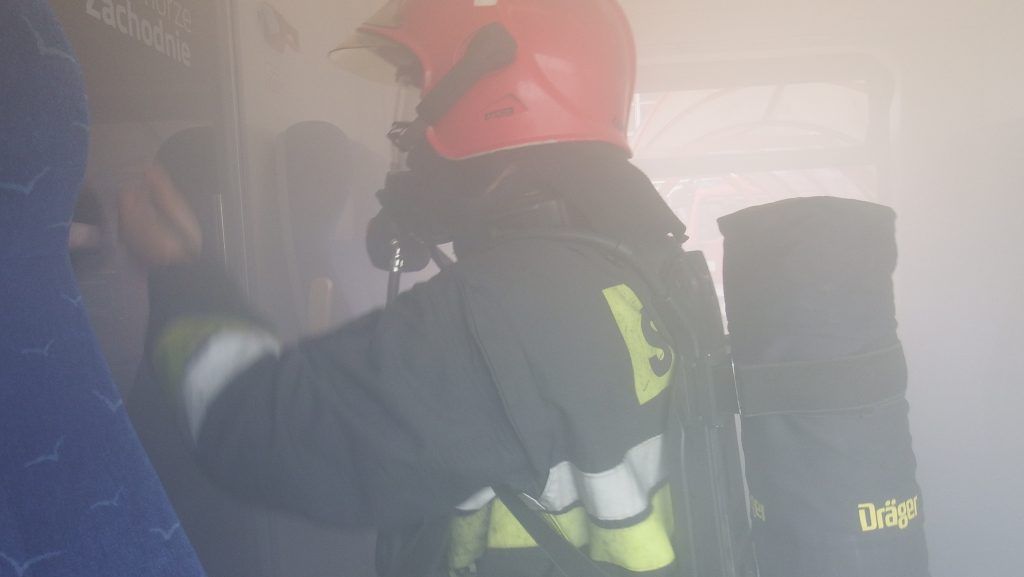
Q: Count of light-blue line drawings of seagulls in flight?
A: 11